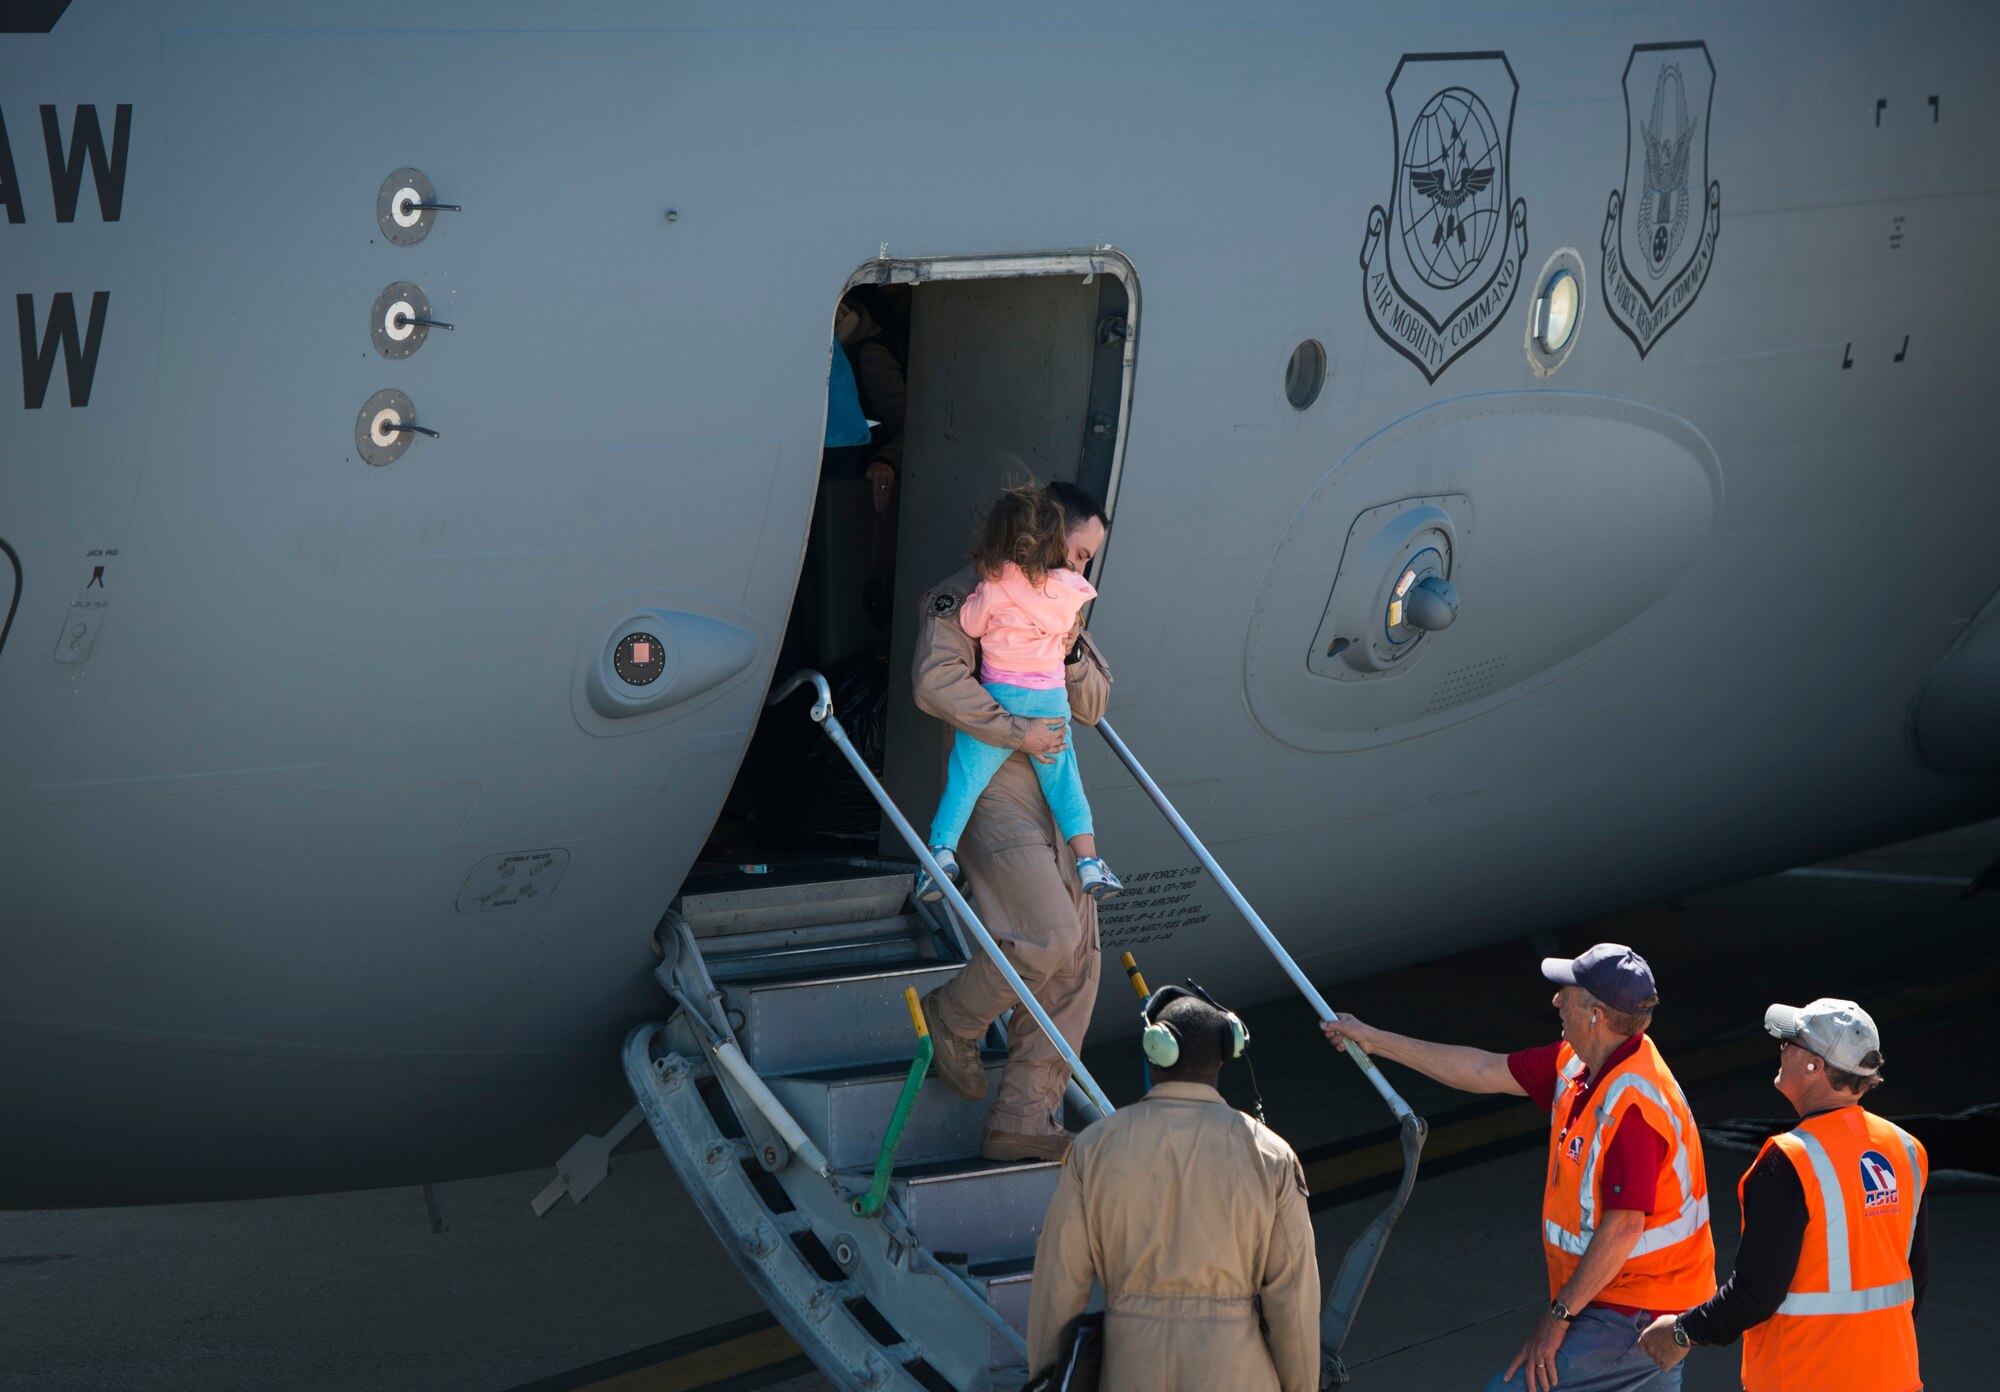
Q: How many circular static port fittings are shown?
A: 3